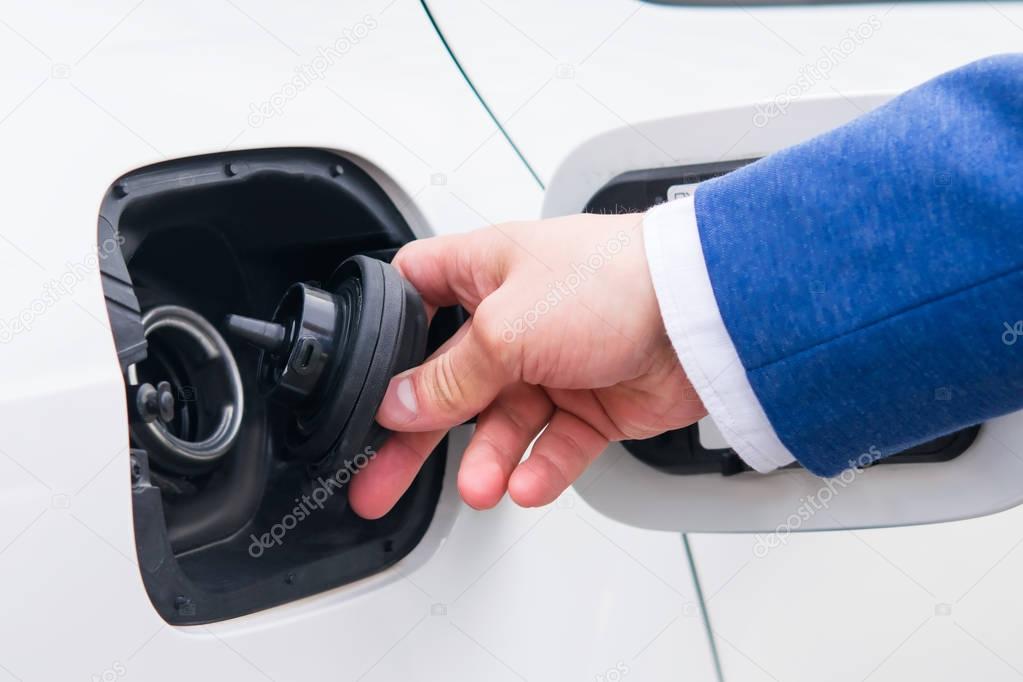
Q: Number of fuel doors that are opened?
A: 1